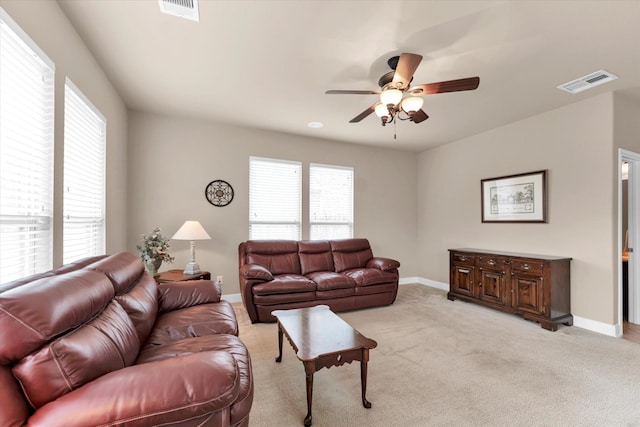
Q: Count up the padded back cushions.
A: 5